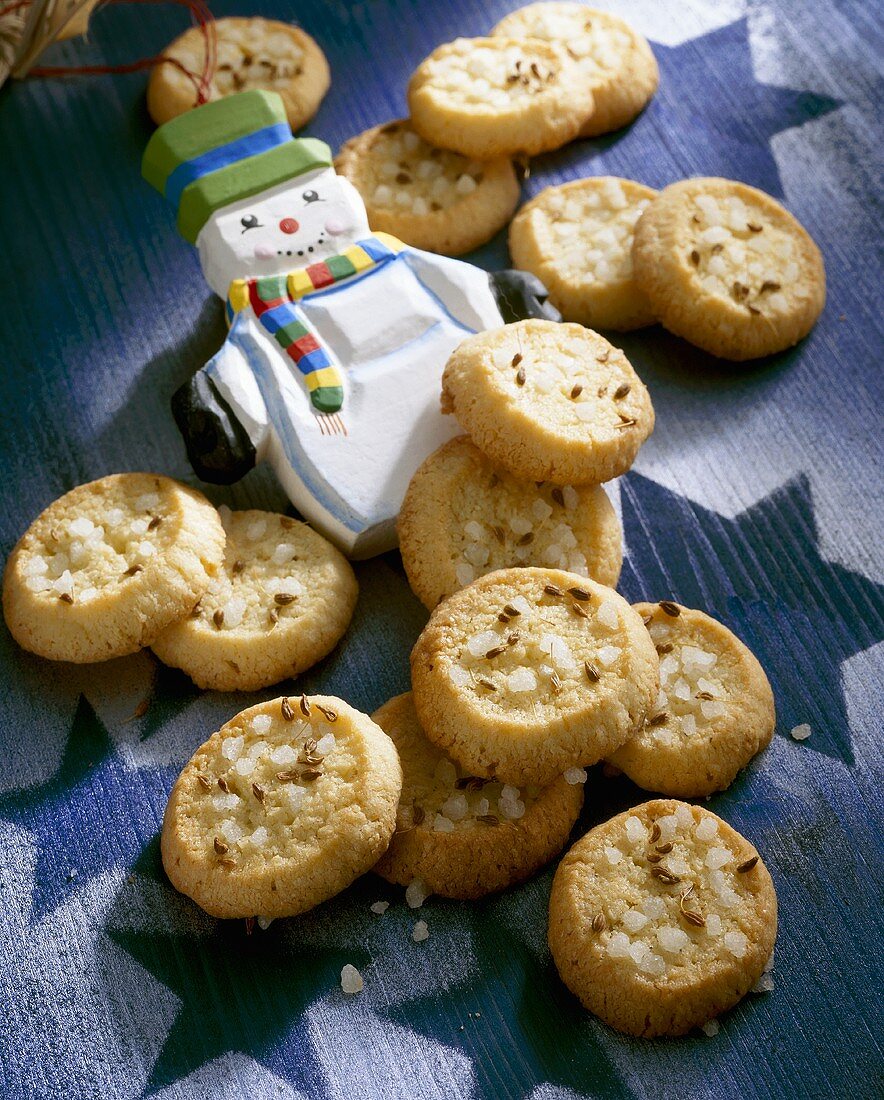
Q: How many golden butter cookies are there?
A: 15